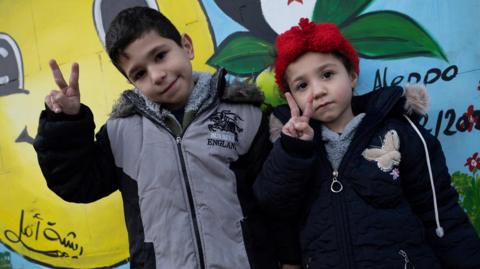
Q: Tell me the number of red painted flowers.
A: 2